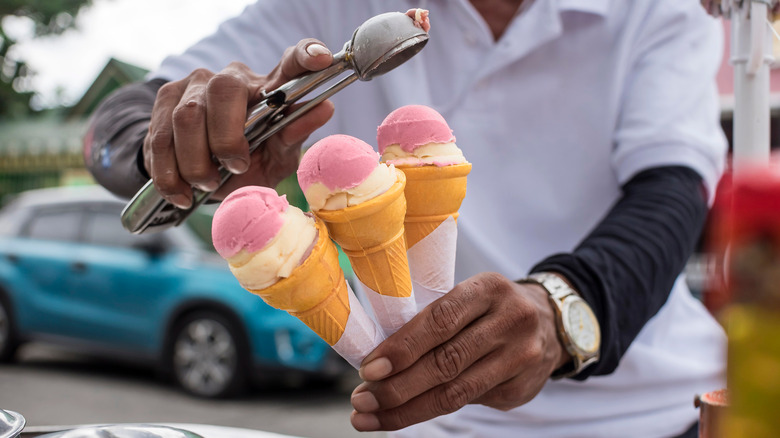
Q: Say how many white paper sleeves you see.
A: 3